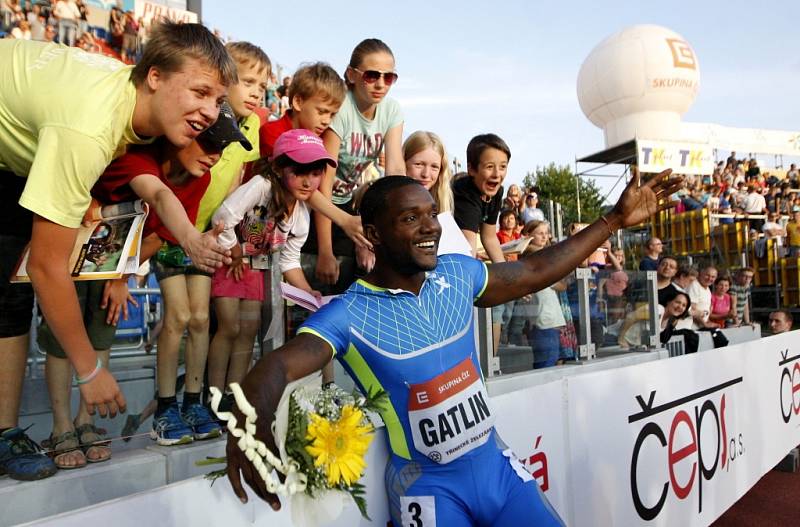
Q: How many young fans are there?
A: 8